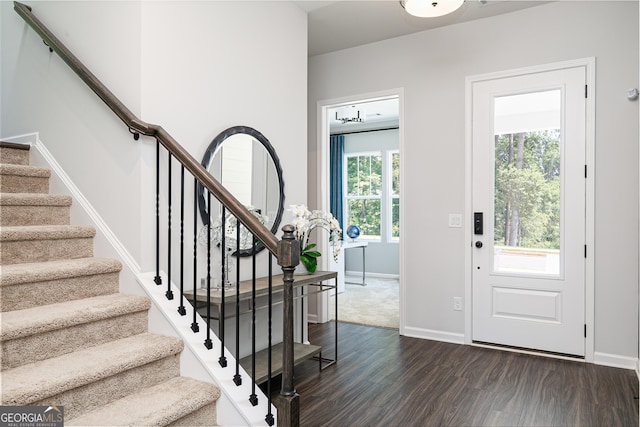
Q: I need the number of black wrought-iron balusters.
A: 9